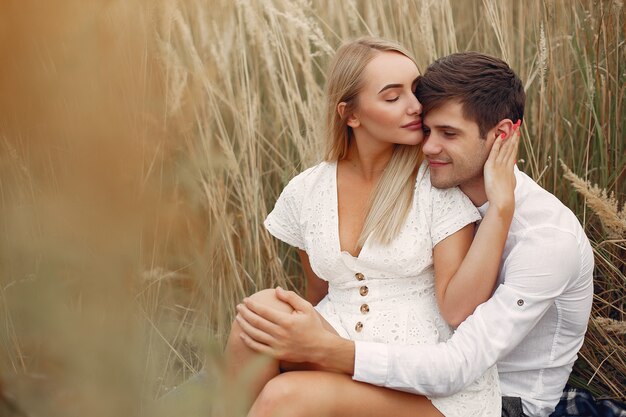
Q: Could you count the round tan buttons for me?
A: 4